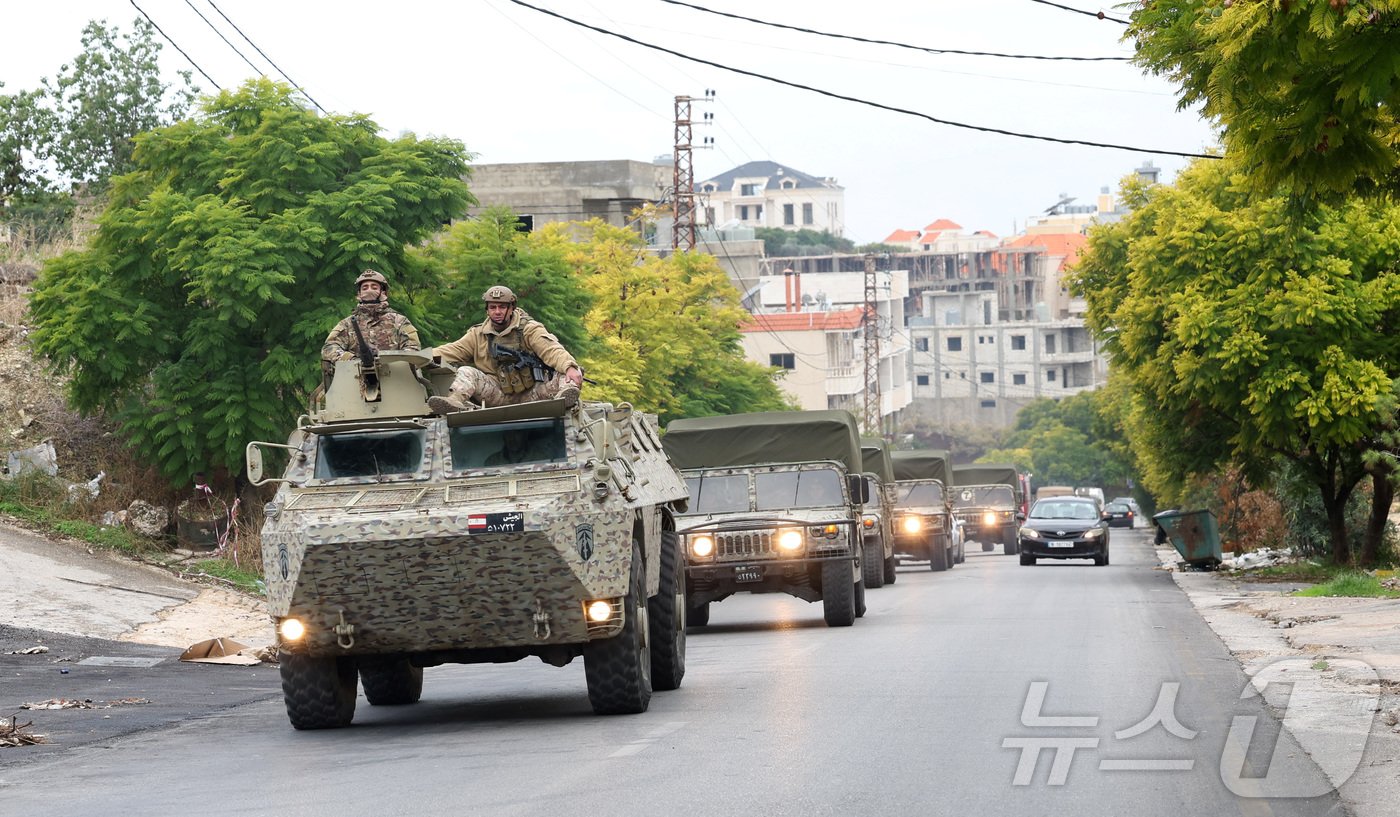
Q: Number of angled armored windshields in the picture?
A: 2